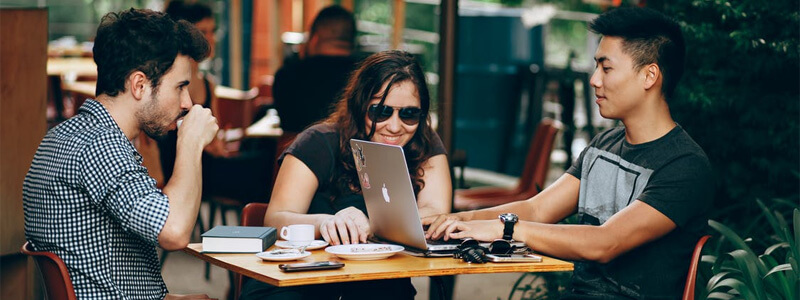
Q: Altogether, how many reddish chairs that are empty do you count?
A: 1